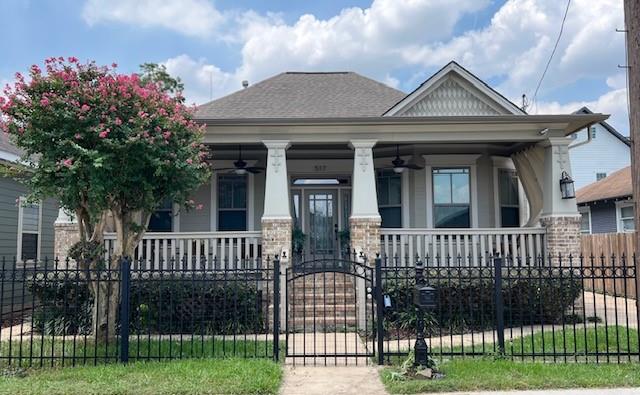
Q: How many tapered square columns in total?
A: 4